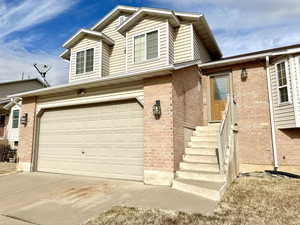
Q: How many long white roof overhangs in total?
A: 2